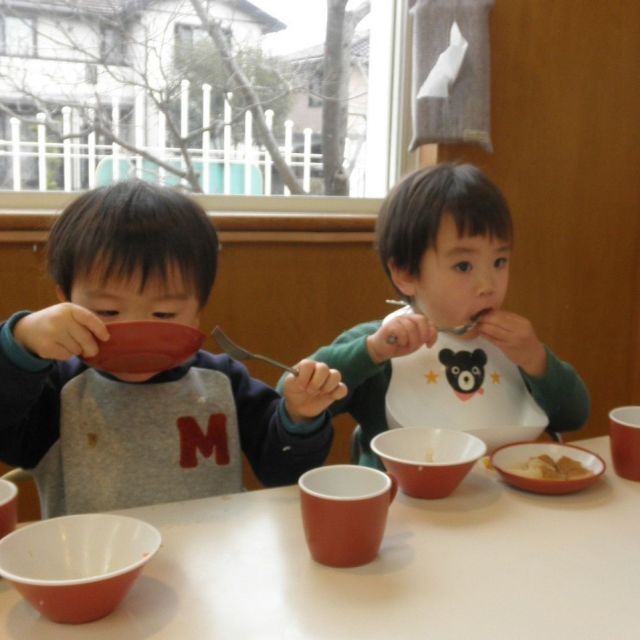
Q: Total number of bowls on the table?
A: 2